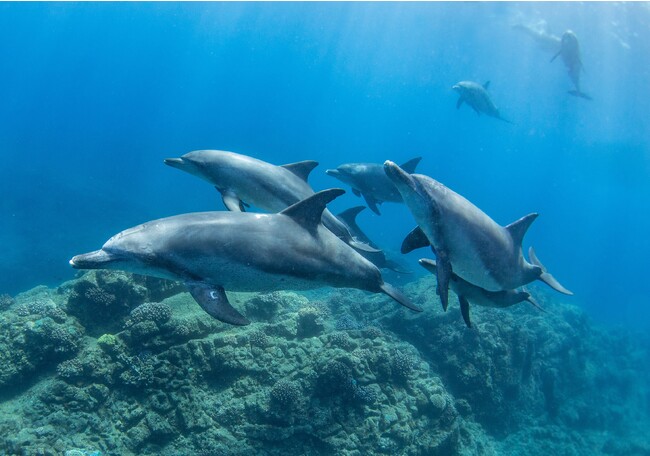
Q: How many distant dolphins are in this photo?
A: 3